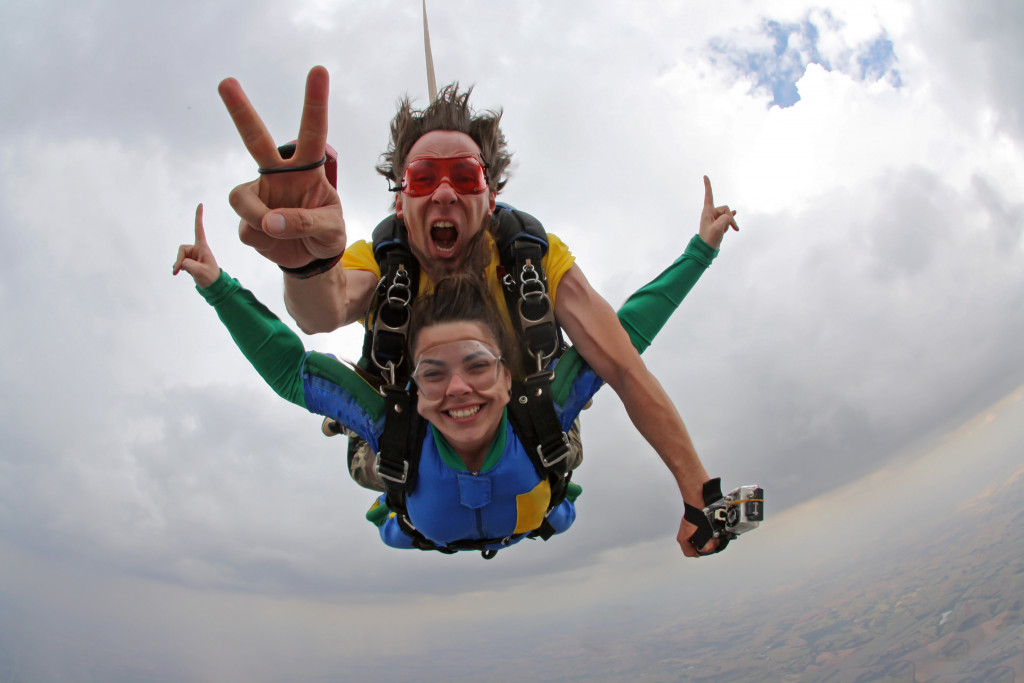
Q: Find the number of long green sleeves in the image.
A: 2